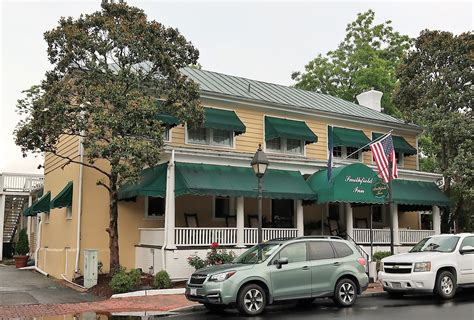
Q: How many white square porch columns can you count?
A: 6